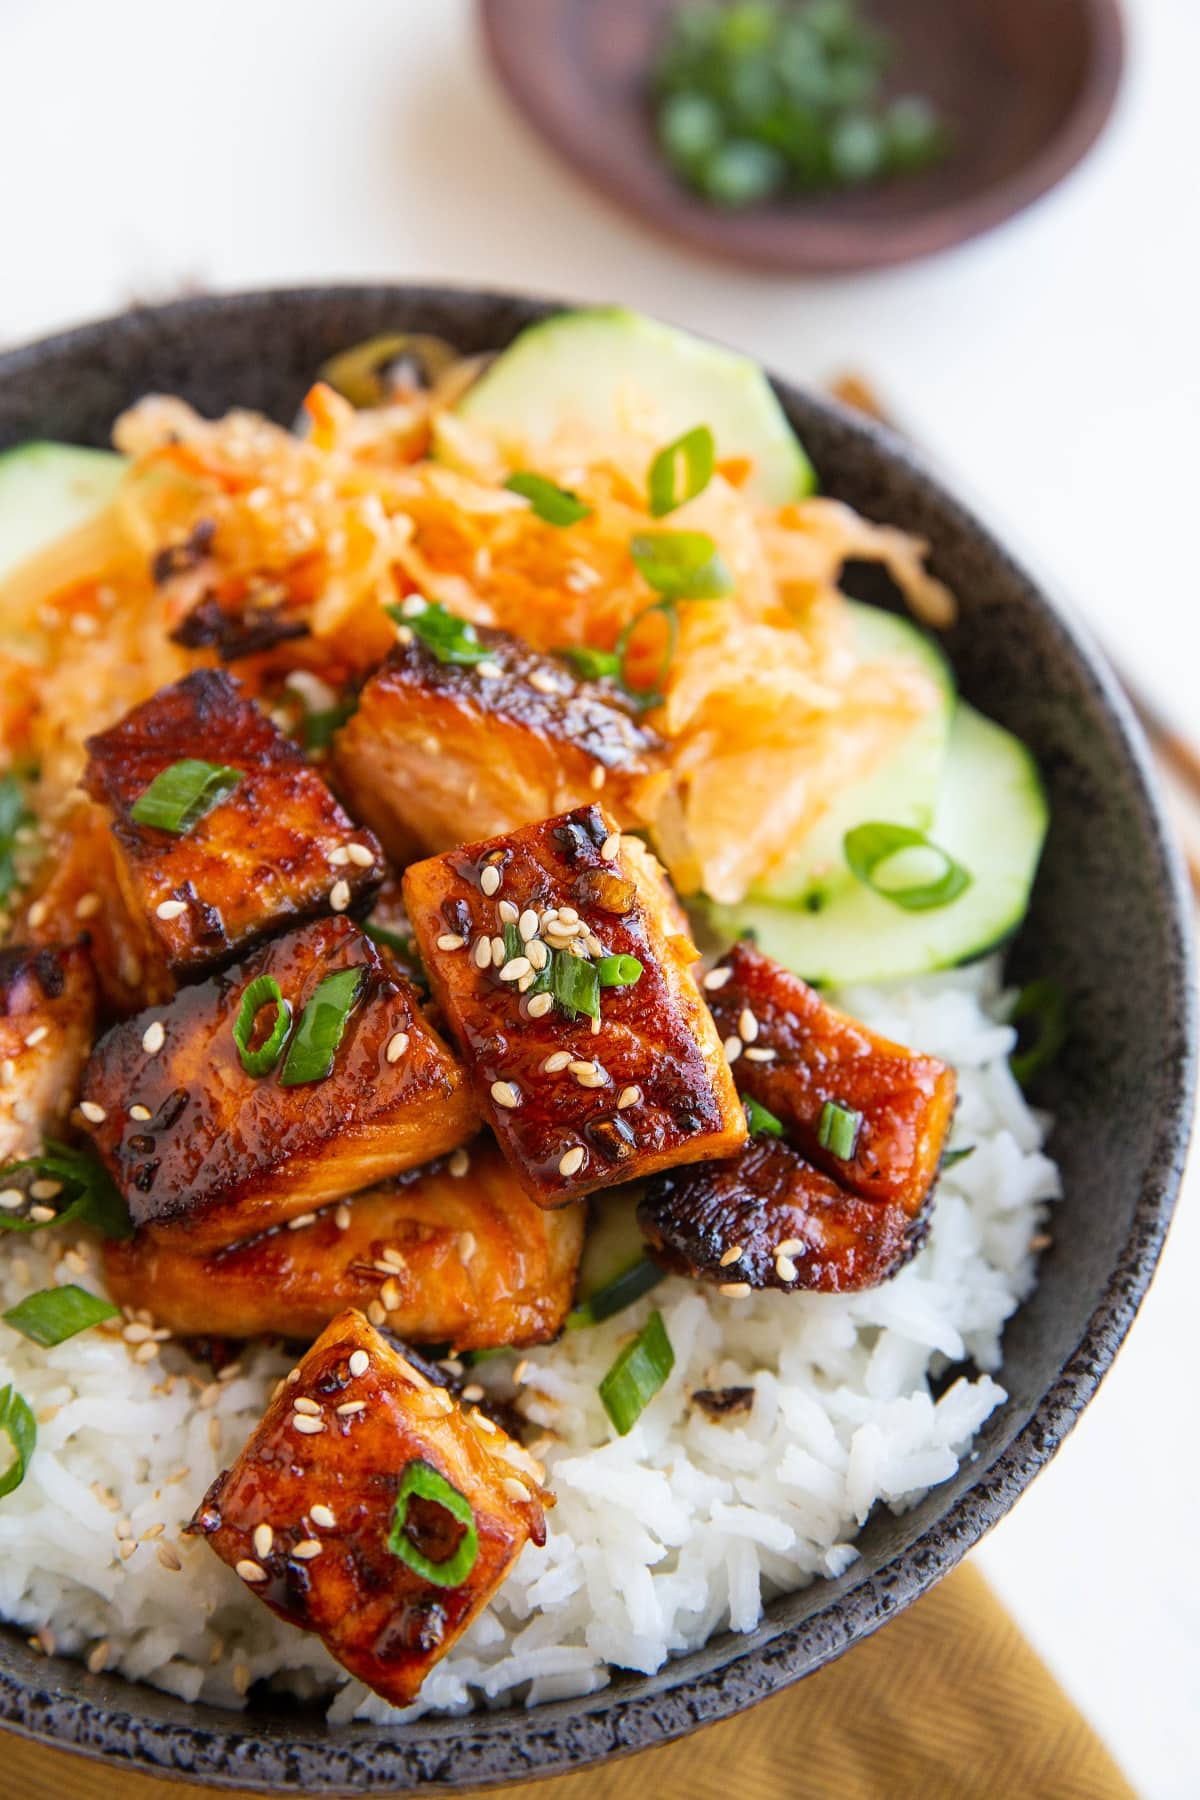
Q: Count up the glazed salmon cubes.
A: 8